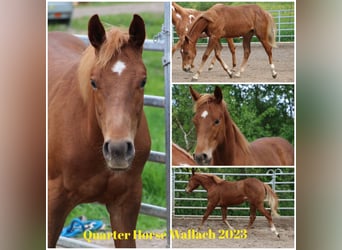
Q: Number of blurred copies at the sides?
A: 2